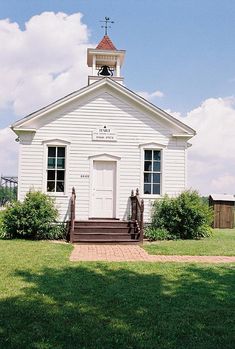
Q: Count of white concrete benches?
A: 0